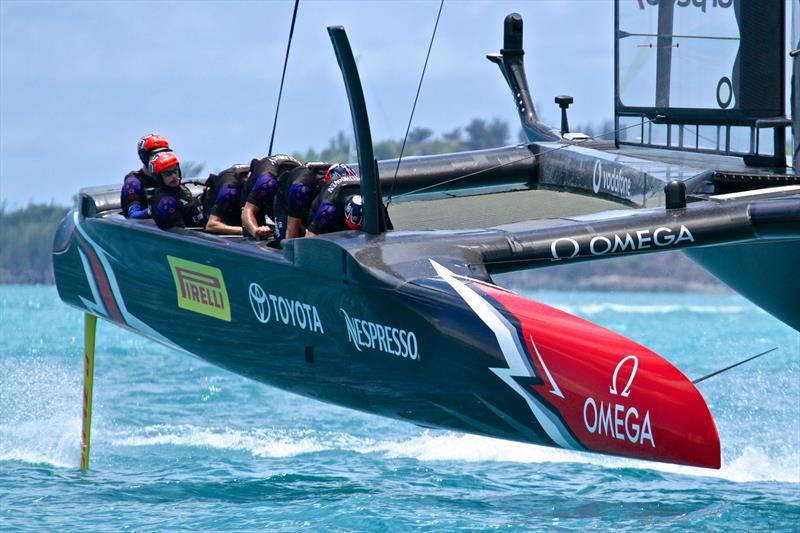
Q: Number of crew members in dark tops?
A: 6